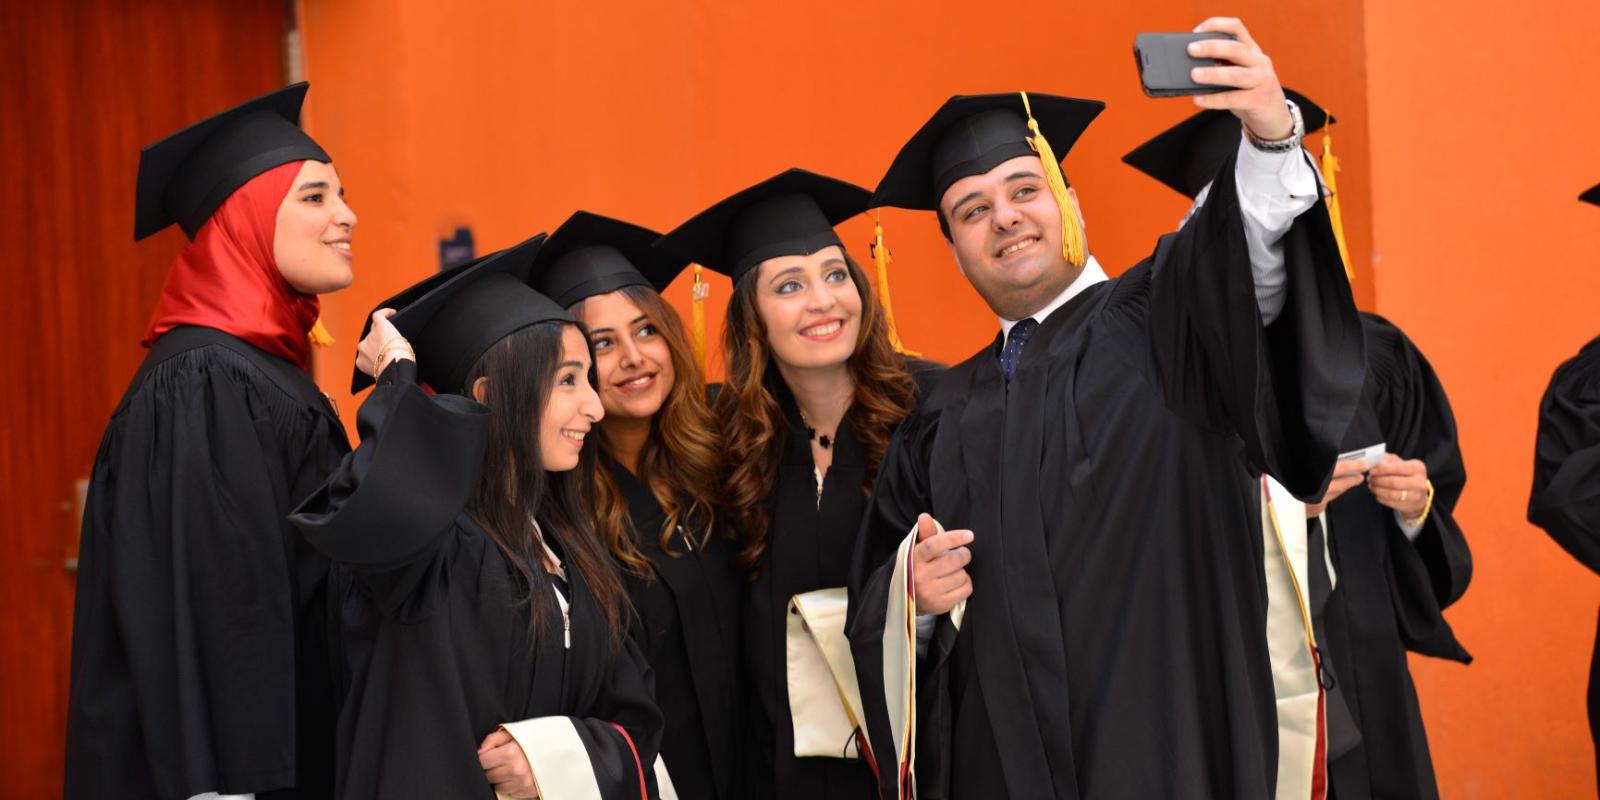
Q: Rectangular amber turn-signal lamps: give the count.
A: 0